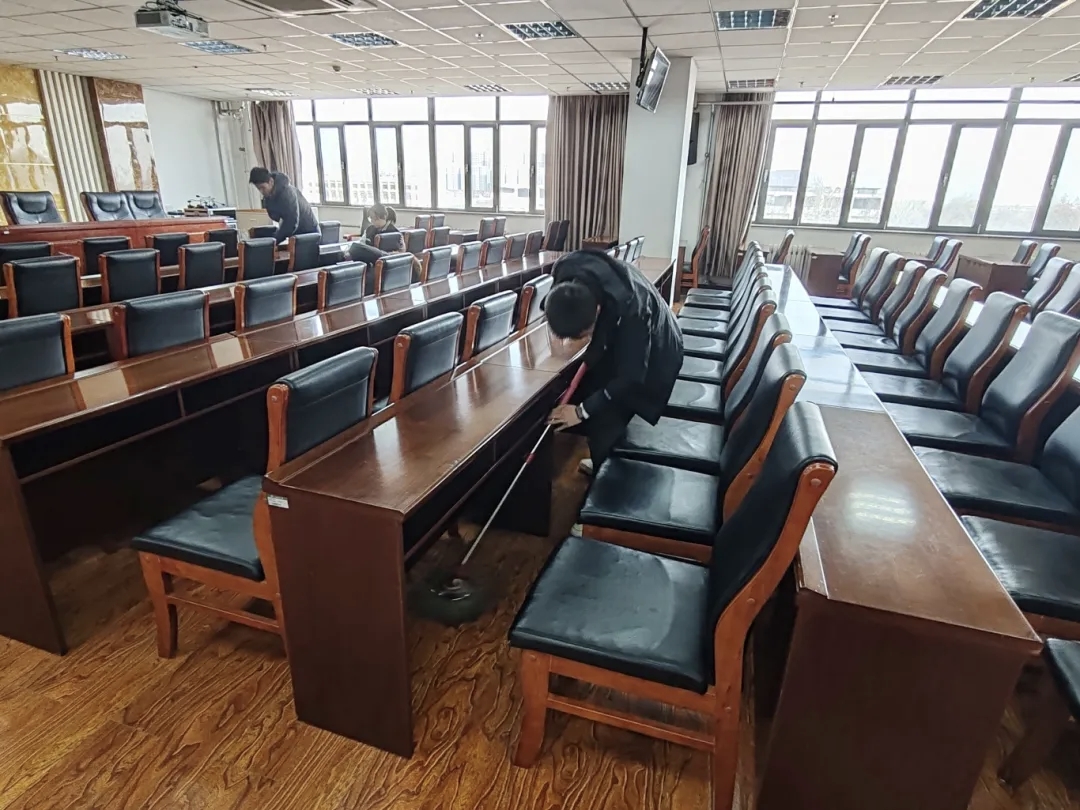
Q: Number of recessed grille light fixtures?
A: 13